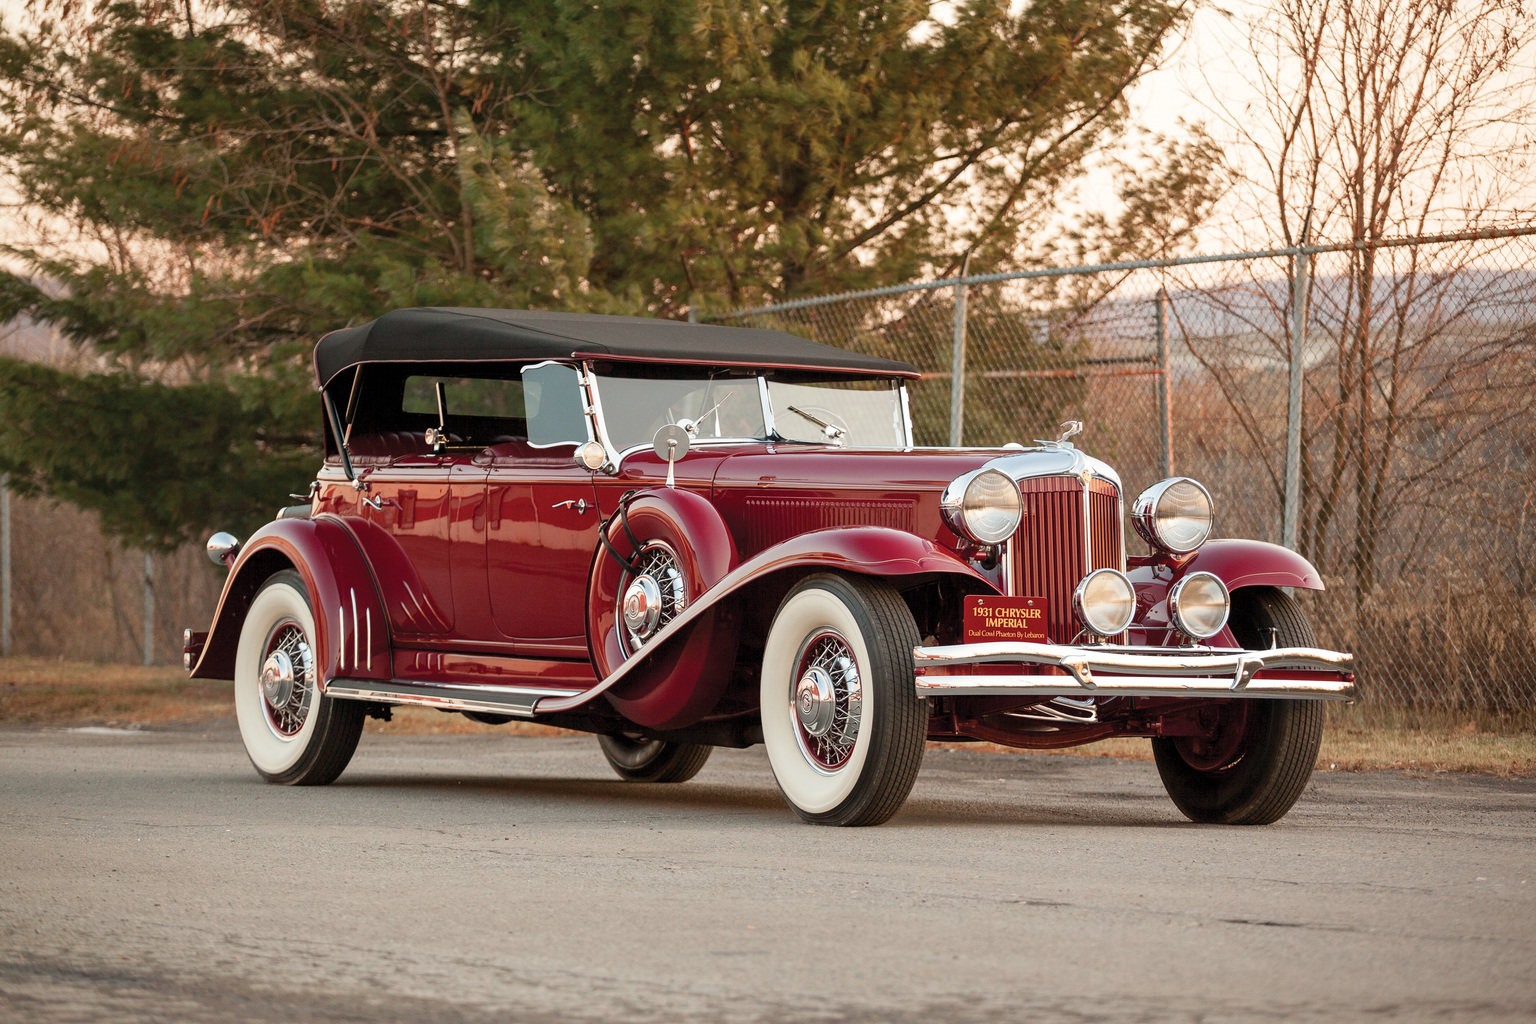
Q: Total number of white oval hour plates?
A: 0